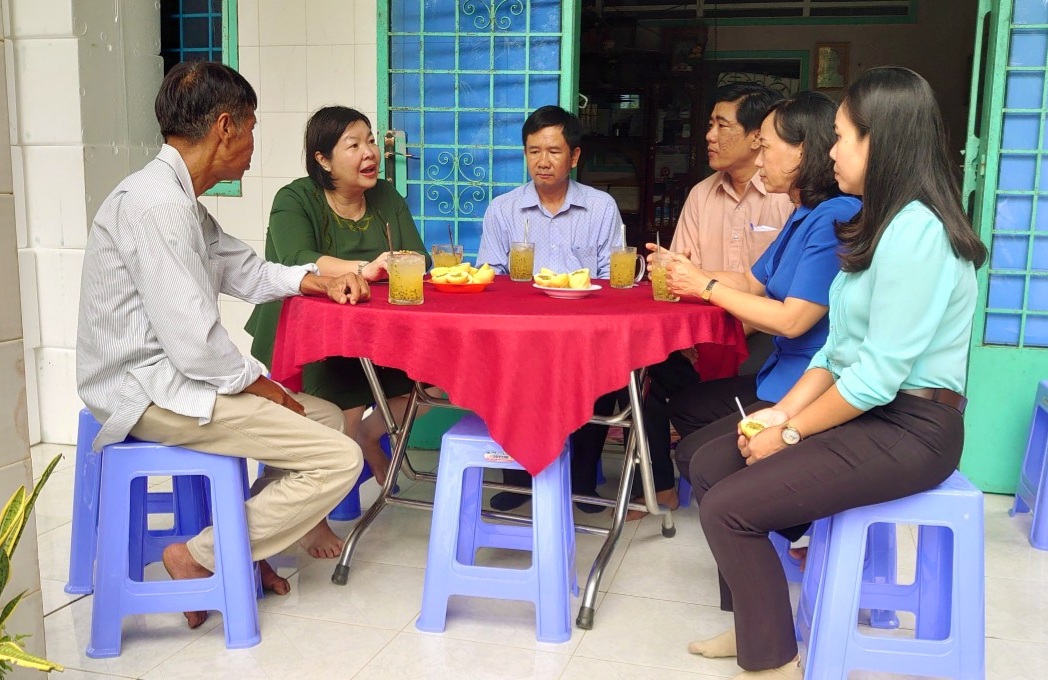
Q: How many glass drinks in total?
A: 5